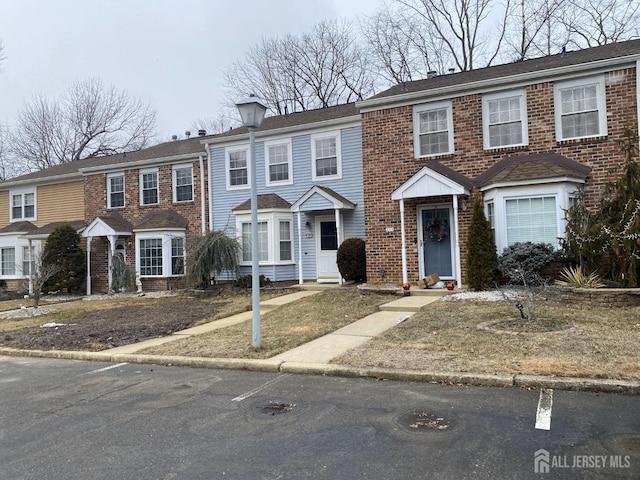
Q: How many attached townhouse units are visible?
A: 4